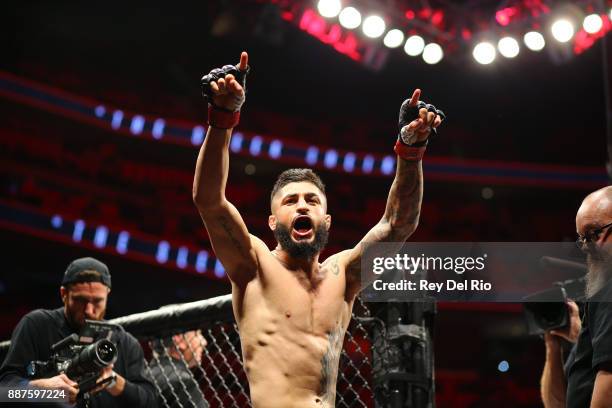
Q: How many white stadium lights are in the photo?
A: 11